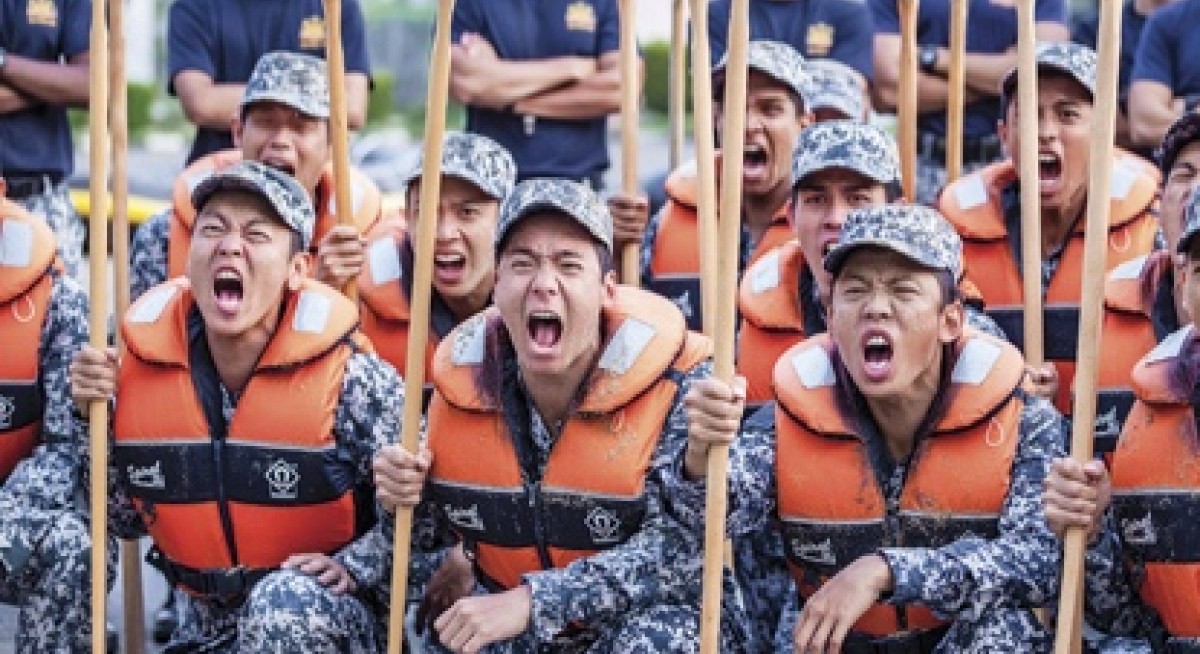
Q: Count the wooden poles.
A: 12